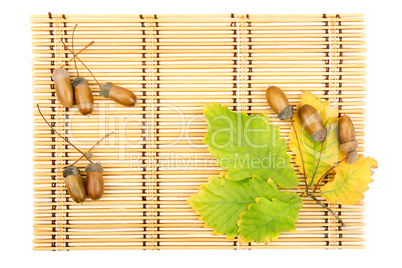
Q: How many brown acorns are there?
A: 8